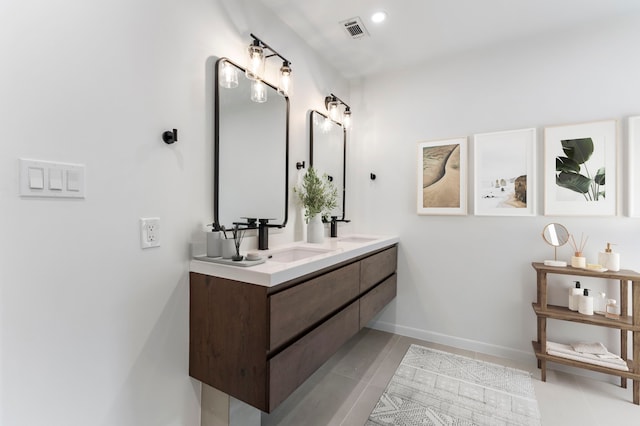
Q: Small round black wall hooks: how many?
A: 3